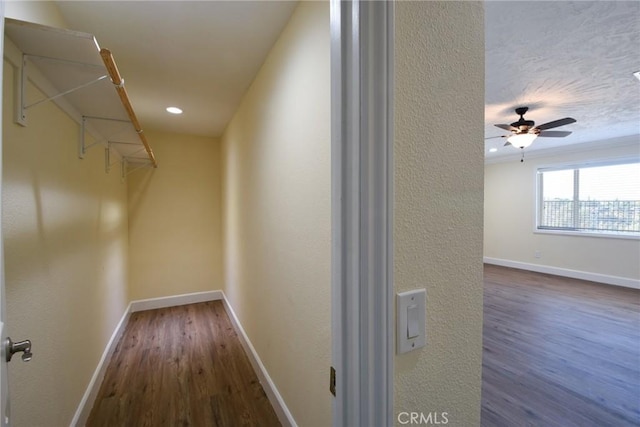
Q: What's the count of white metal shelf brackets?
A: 4